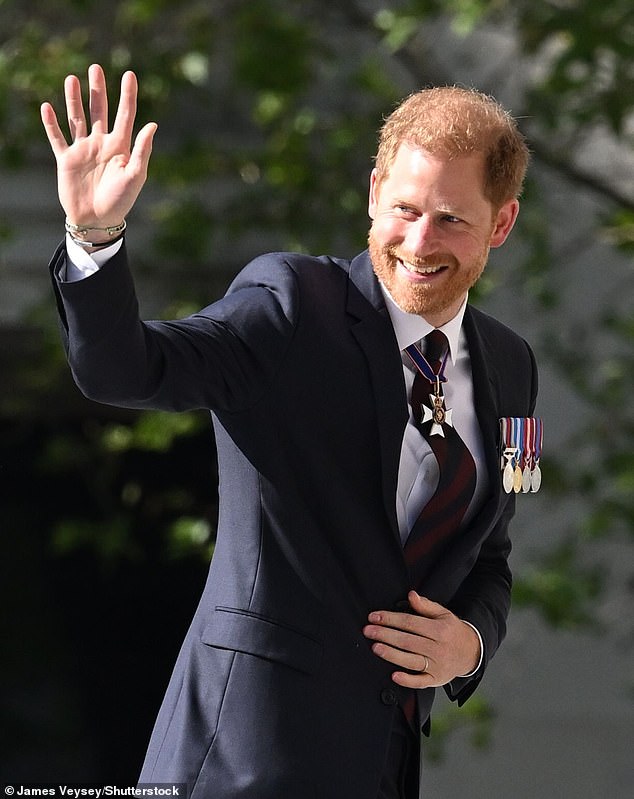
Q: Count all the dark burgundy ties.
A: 1